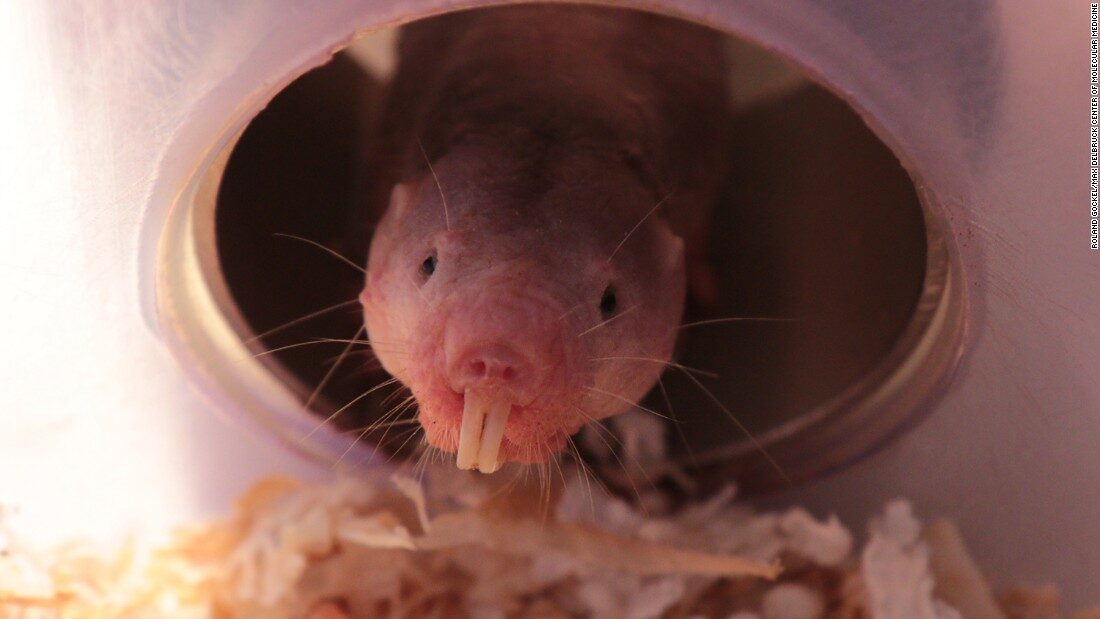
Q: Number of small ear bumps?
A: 2